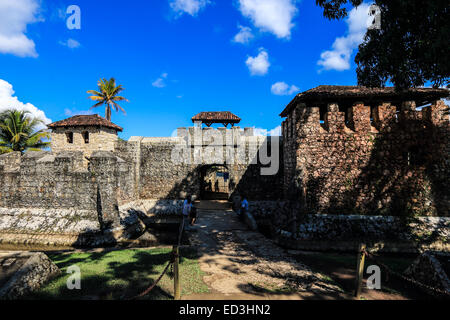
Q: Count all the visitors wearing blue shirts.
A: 2